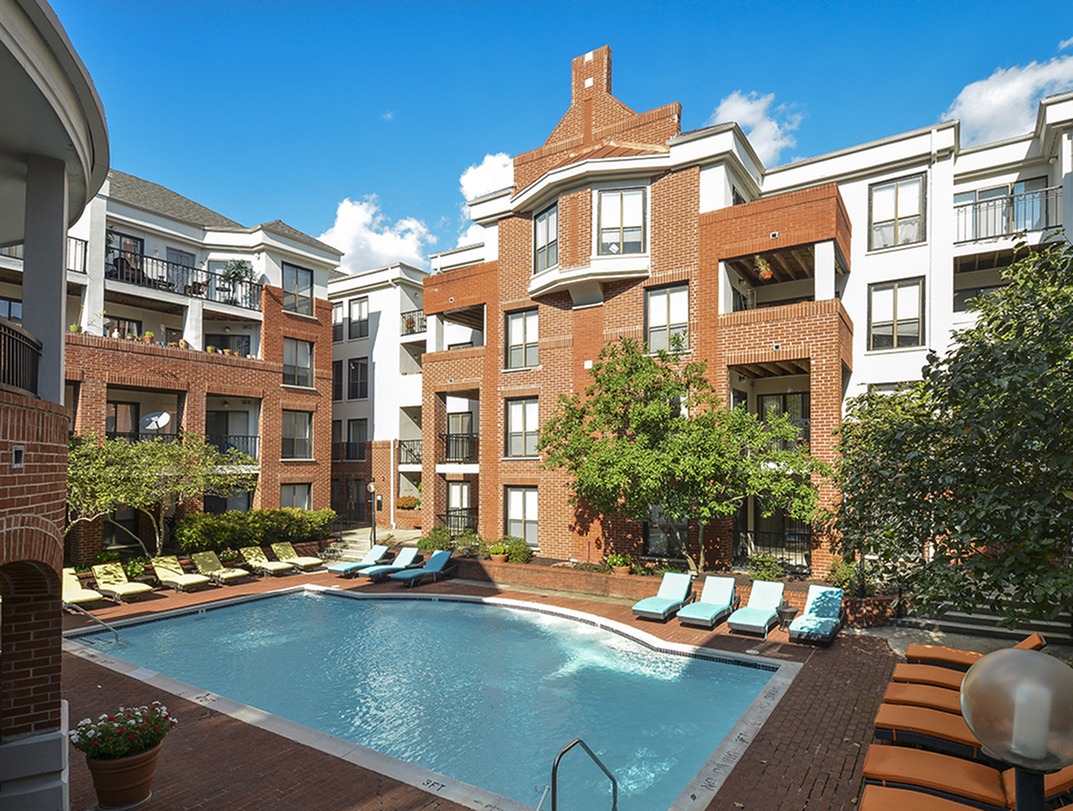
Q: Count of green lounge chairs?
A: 6